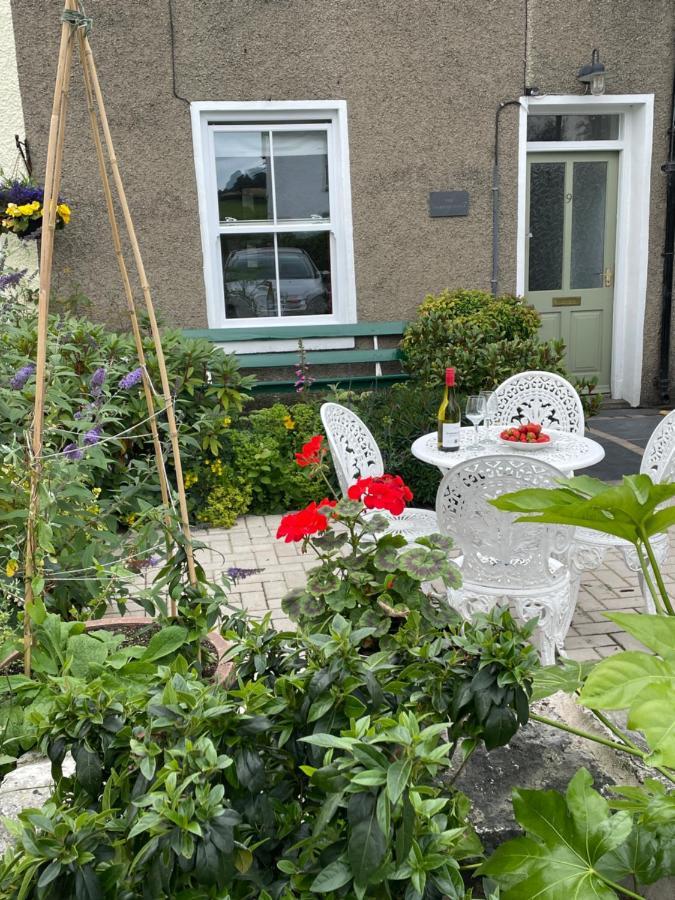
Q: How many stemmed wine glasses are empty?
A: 2